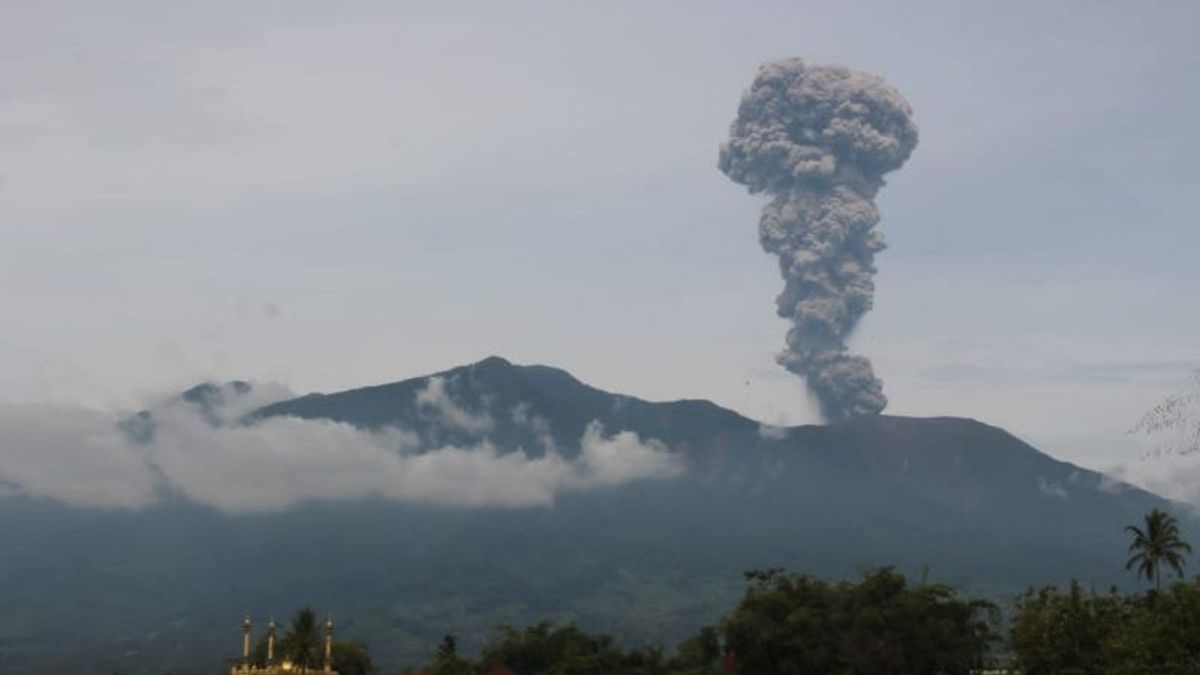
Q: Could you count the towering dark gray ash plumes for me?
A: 1